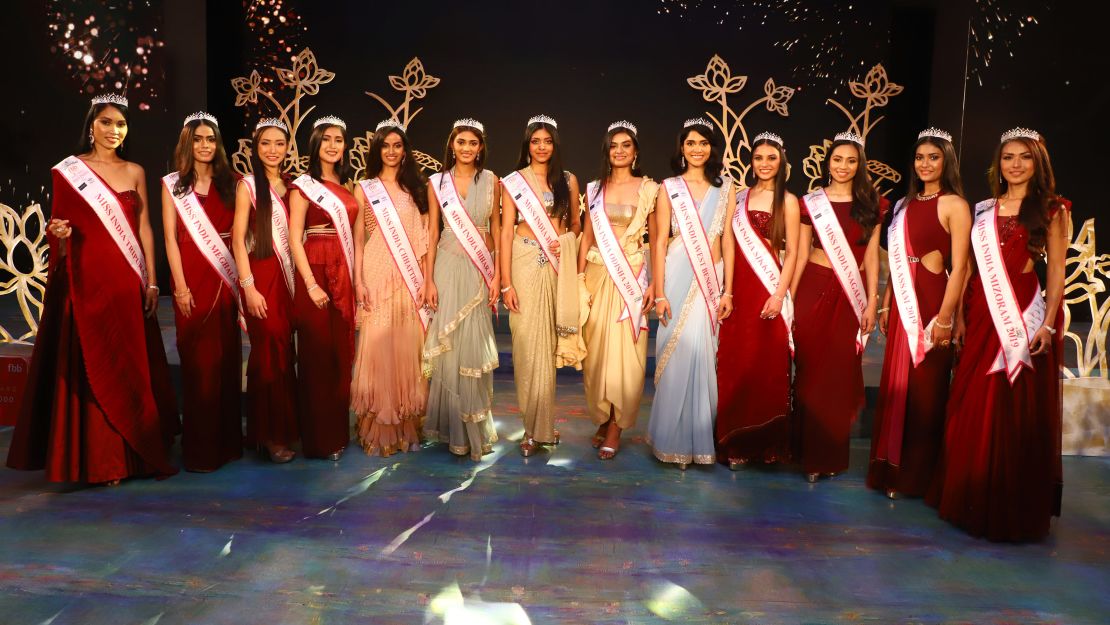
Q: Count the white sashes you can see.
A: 13